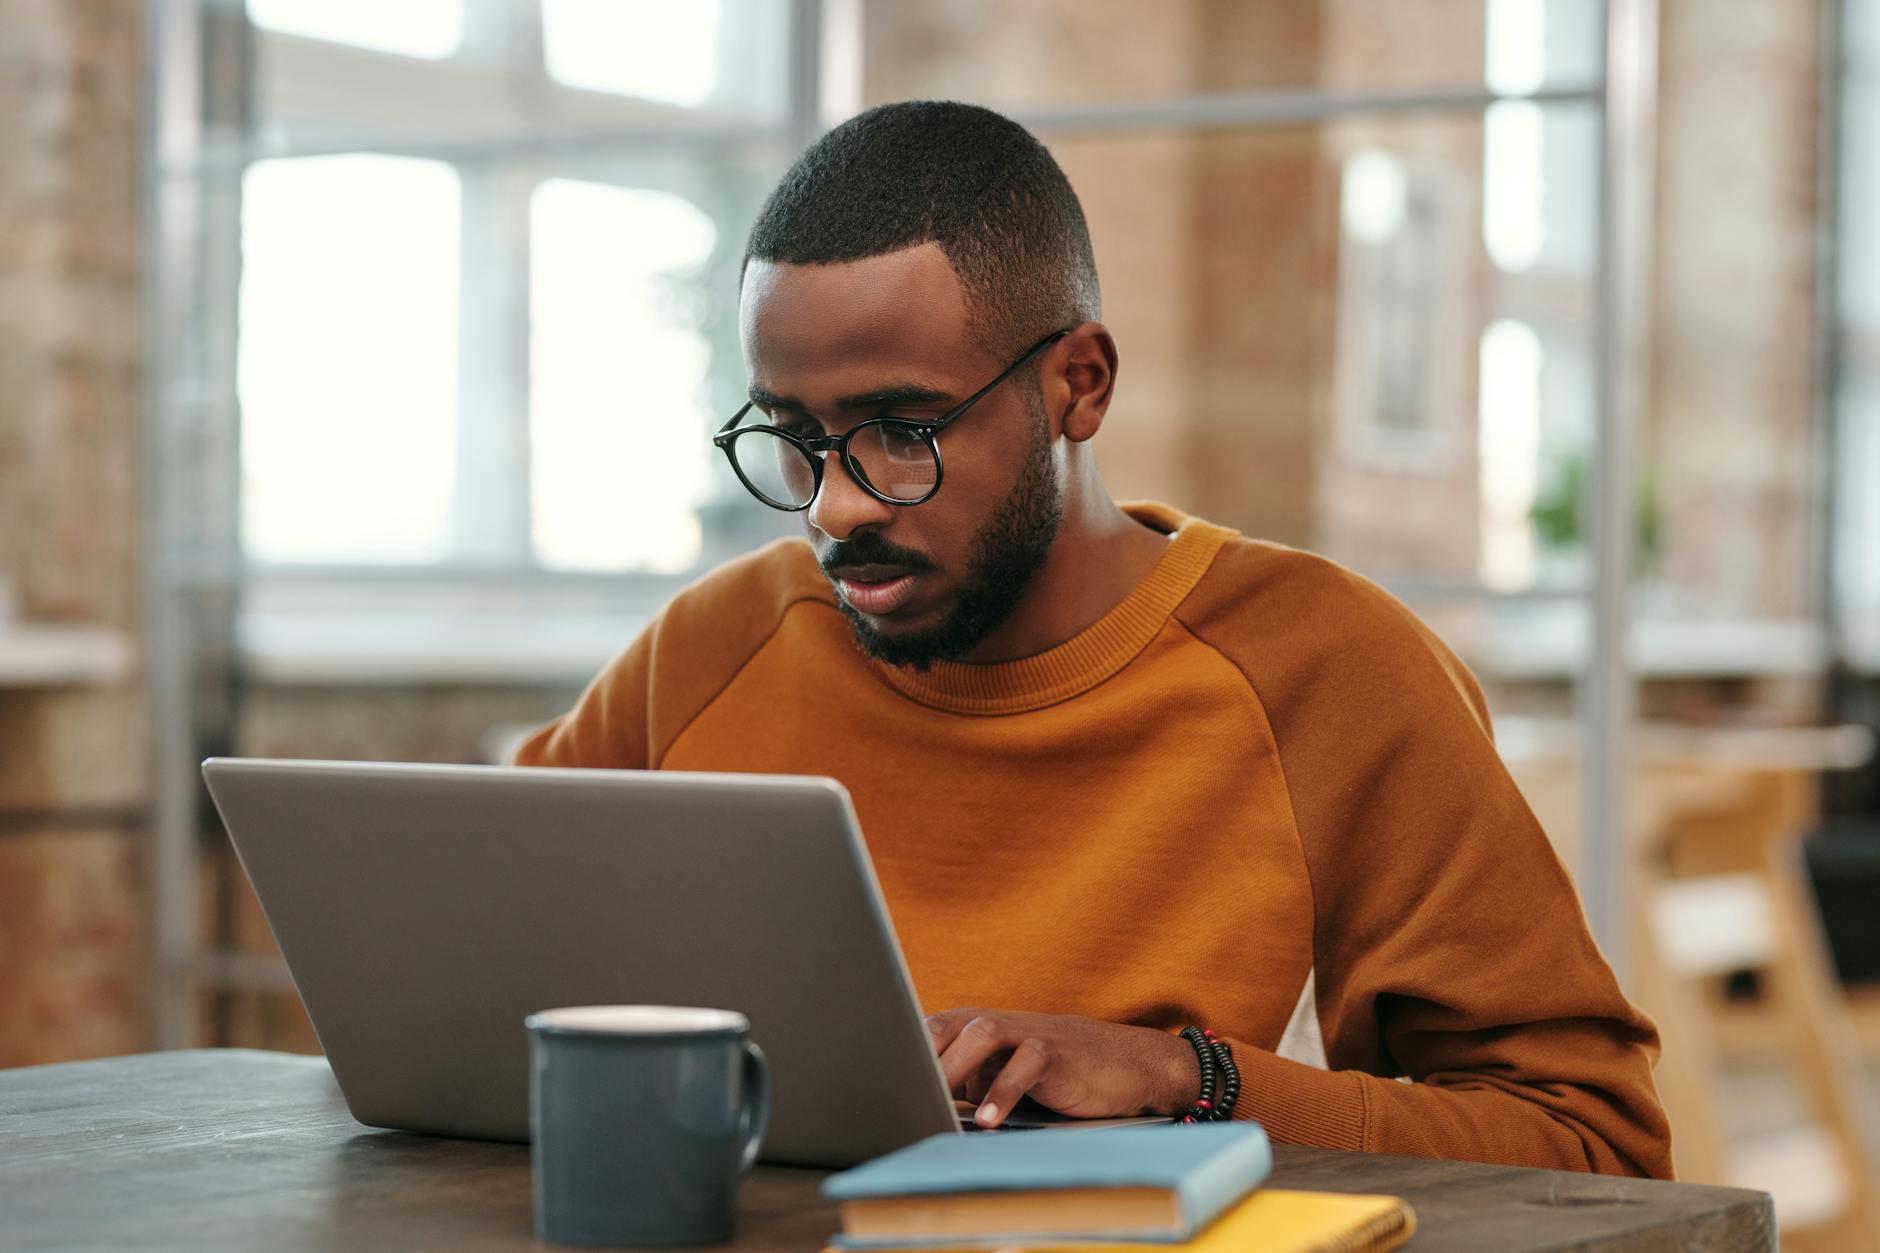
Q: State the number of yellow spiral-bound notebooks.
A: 1